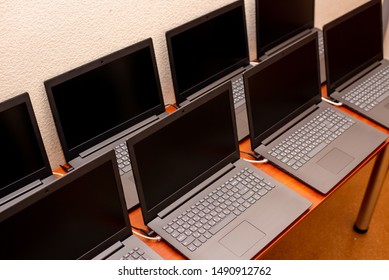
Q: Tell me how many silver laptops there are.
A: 8